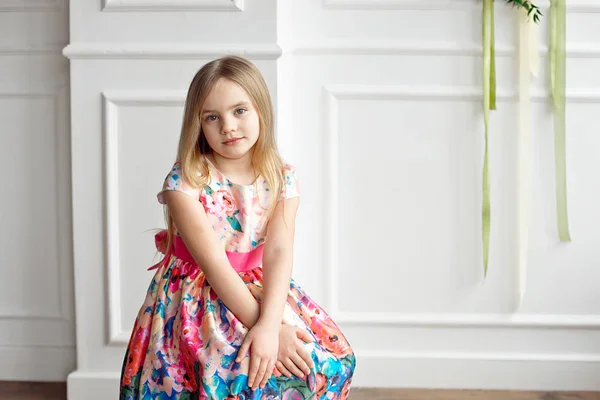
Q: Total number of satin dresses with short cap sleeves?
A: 1